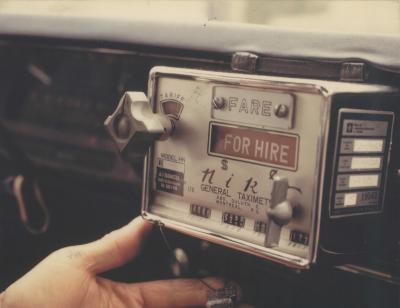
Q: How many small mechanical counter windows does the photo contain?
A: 4